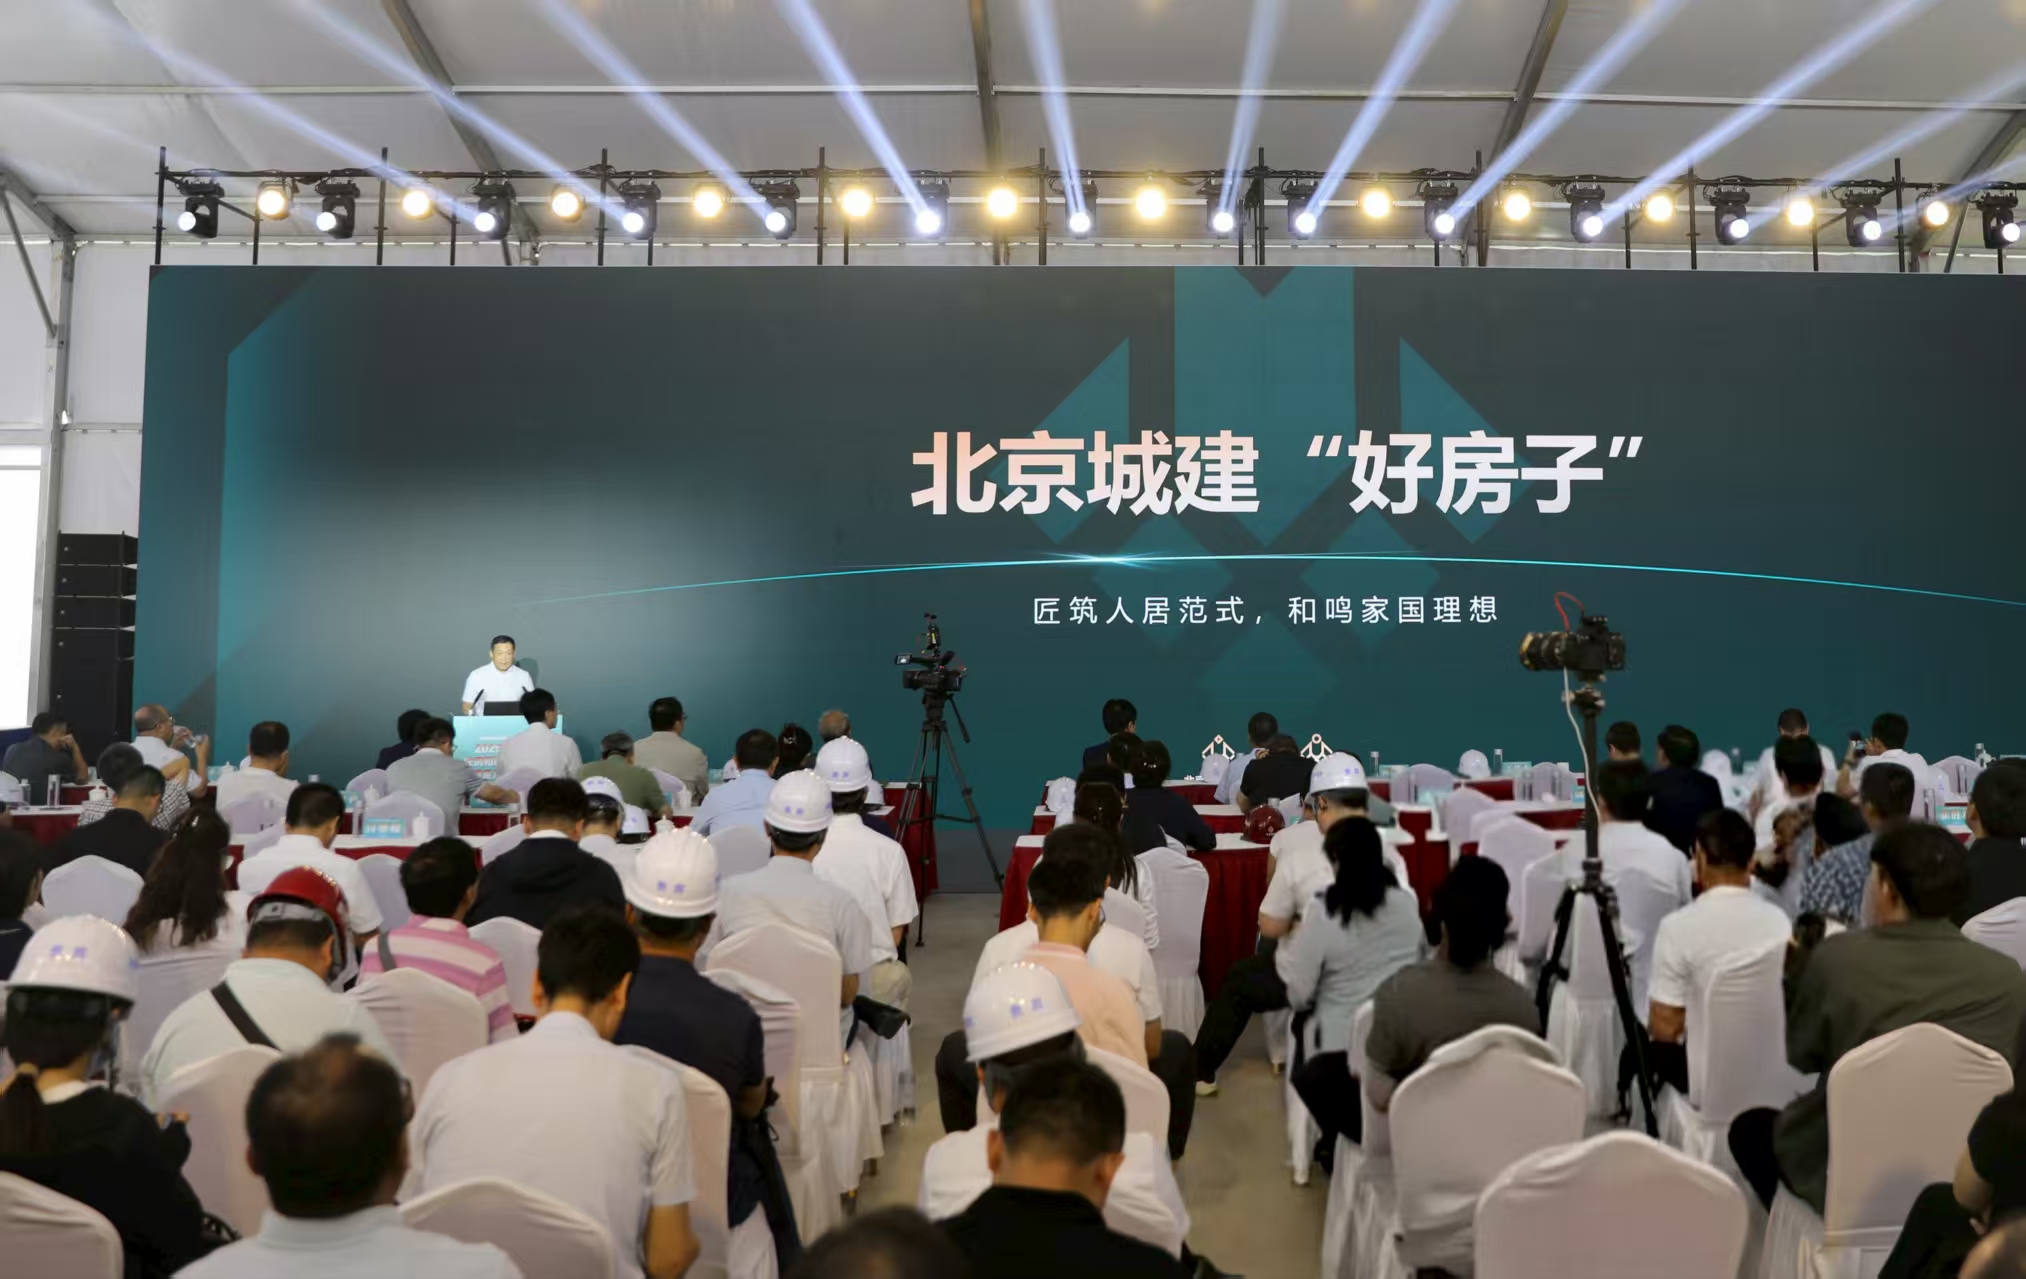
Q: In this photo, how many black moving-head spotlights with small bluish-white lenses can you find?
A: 14